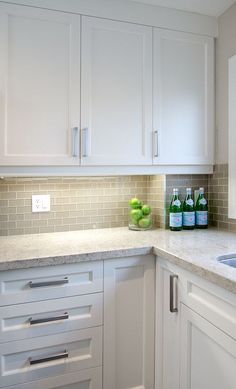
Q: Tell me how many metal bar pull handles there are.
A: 7